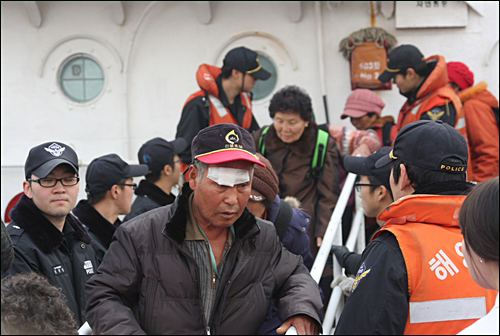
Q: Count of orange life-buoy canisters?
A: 1